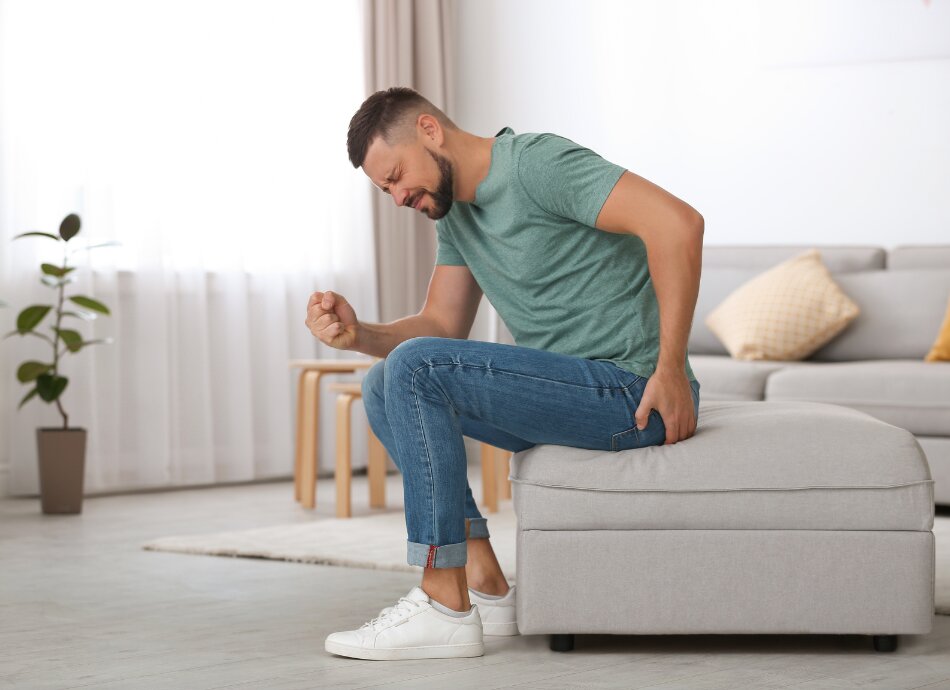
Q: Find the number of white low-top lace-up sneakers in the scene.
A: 2